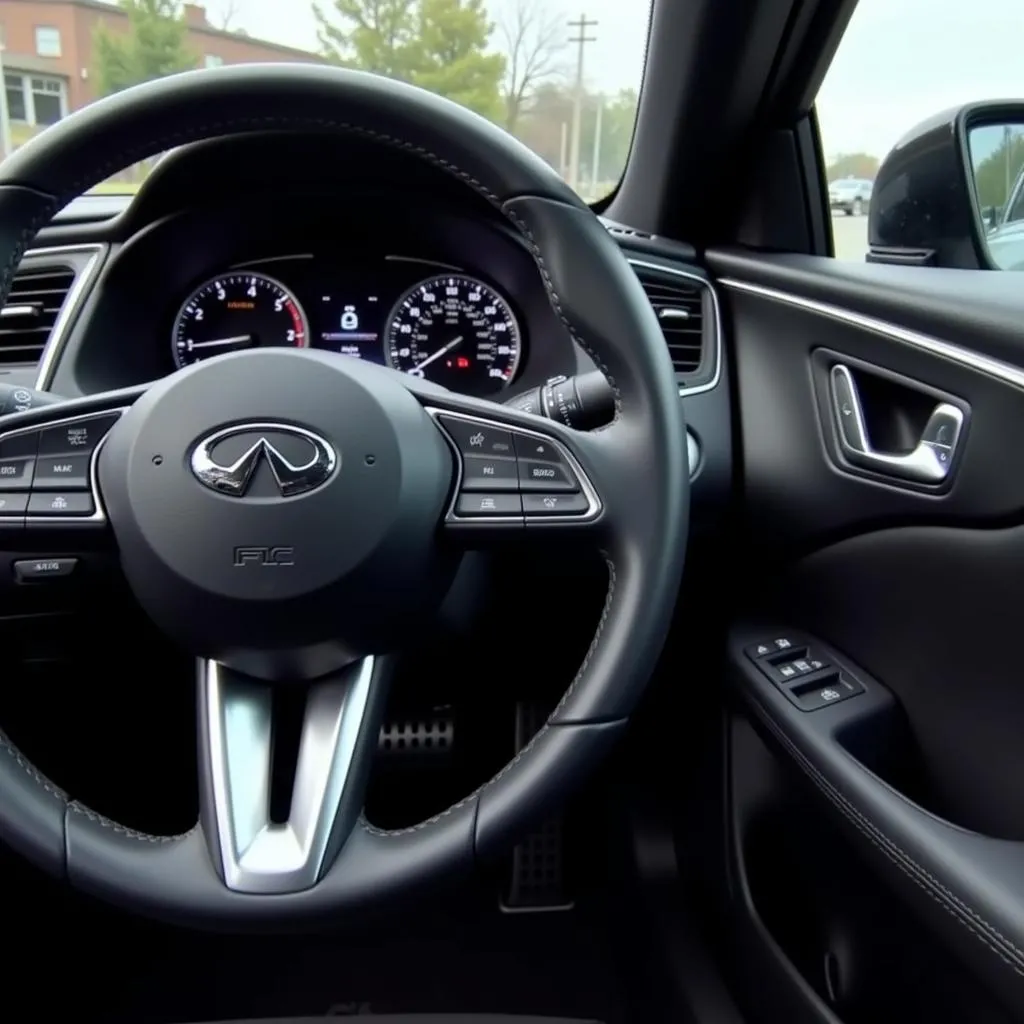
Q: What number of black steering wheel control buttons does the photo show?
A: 12